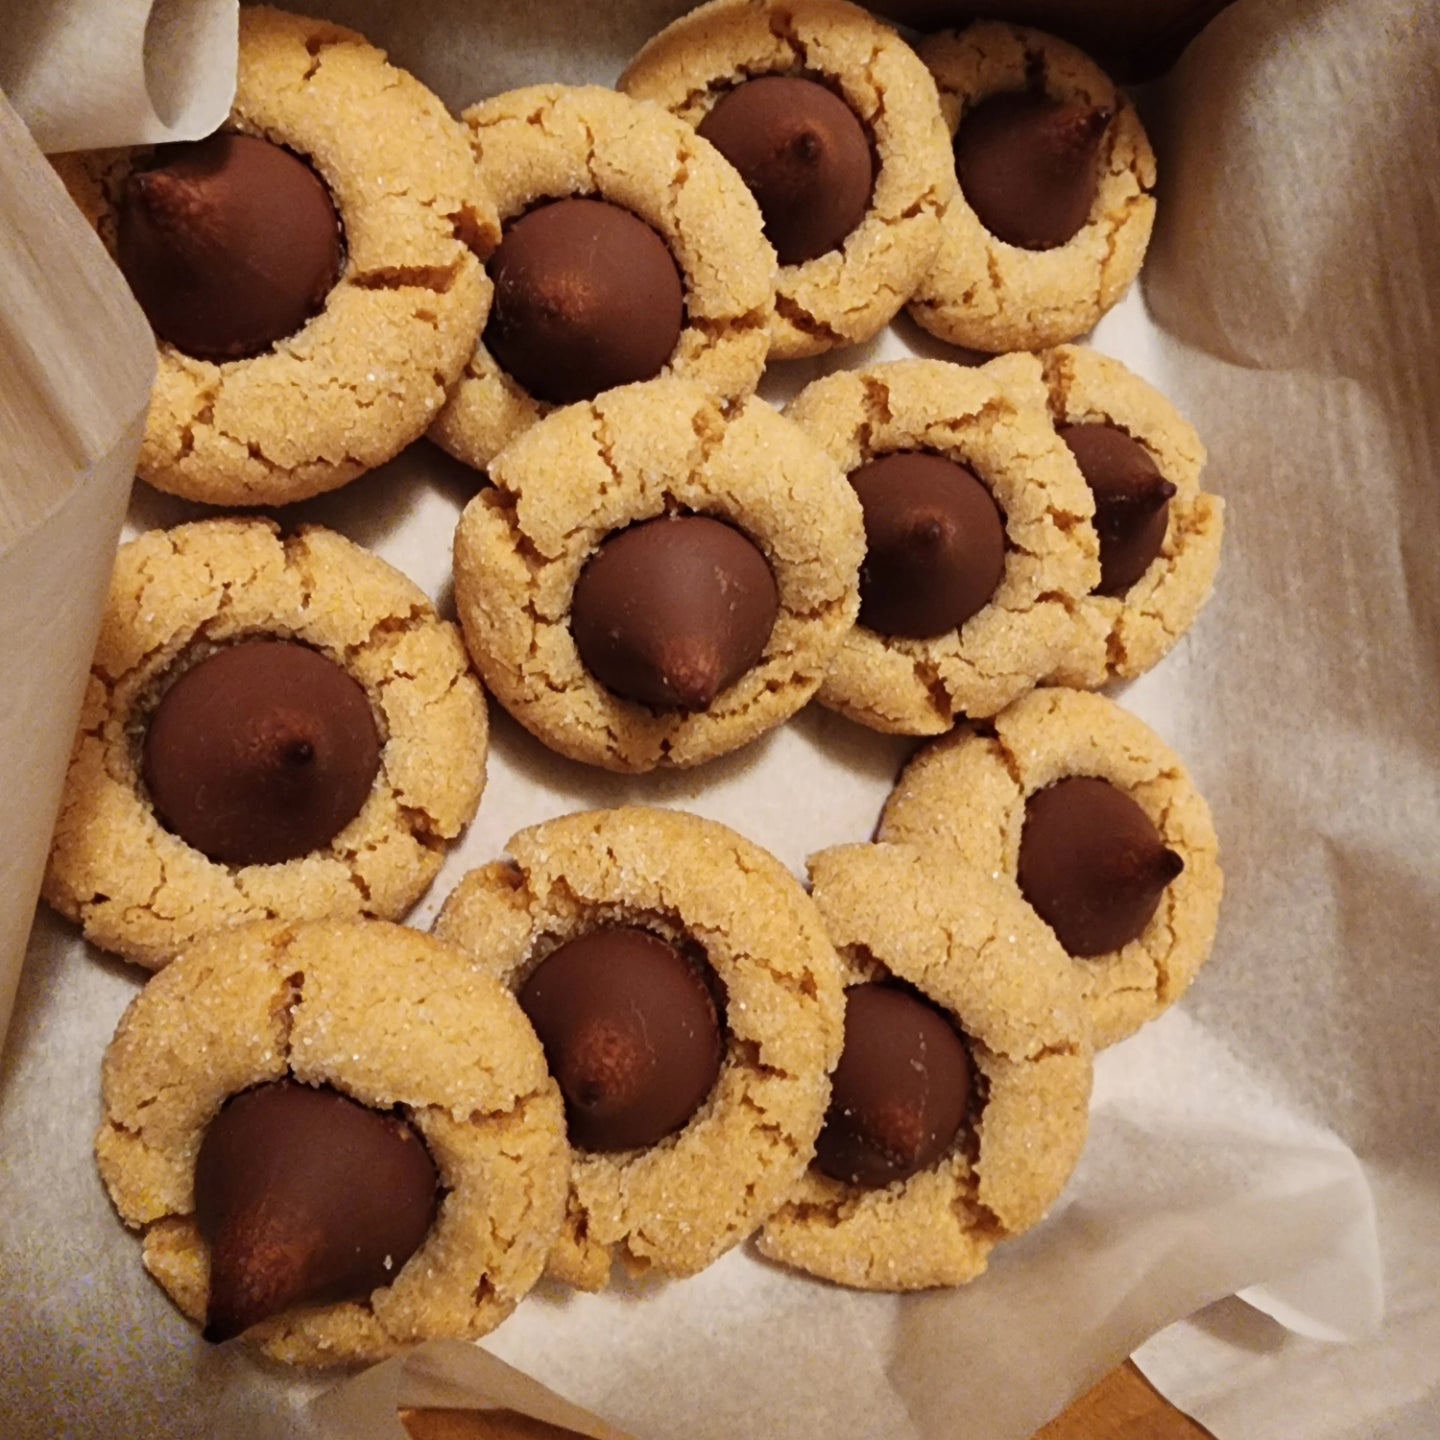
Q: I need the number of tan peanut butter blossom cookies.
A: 12